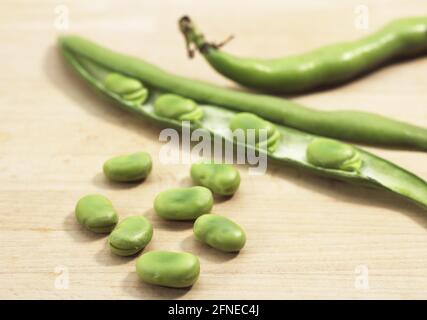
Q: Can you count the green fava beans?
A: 11